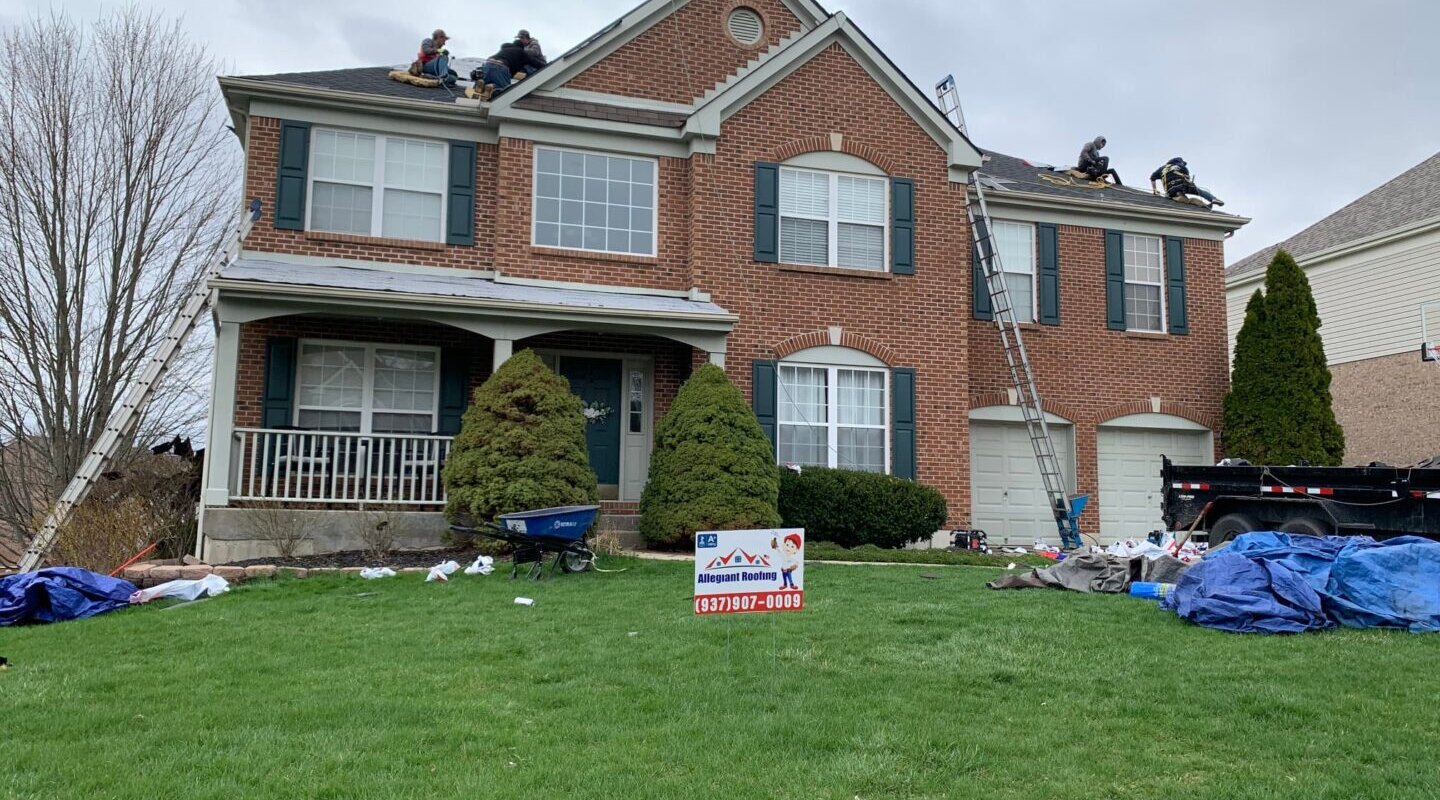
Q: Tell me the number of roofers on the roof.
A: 5